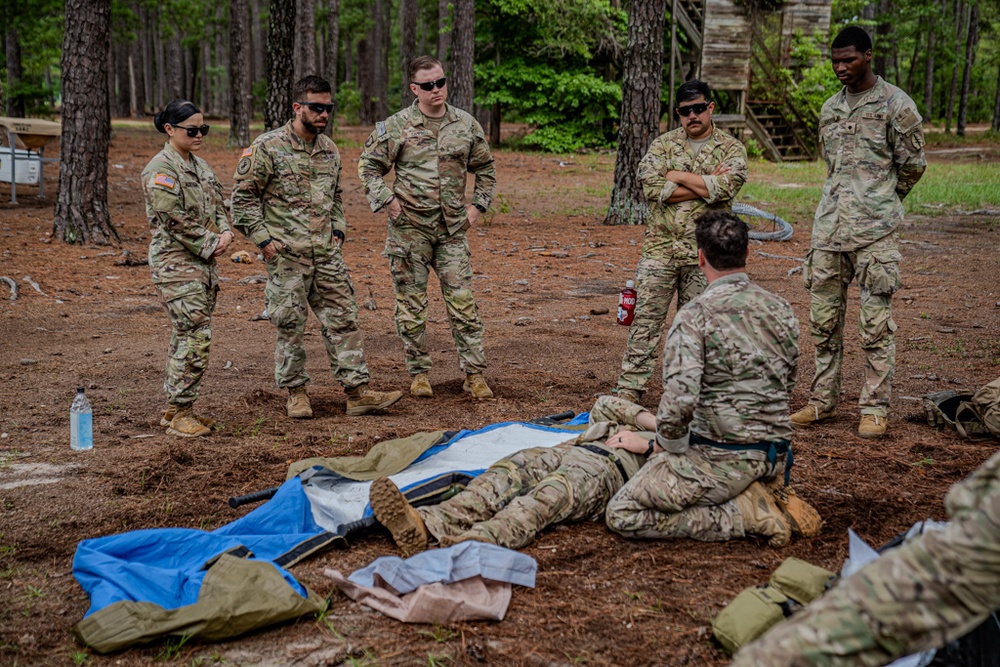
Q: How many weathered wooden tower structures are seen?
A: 1